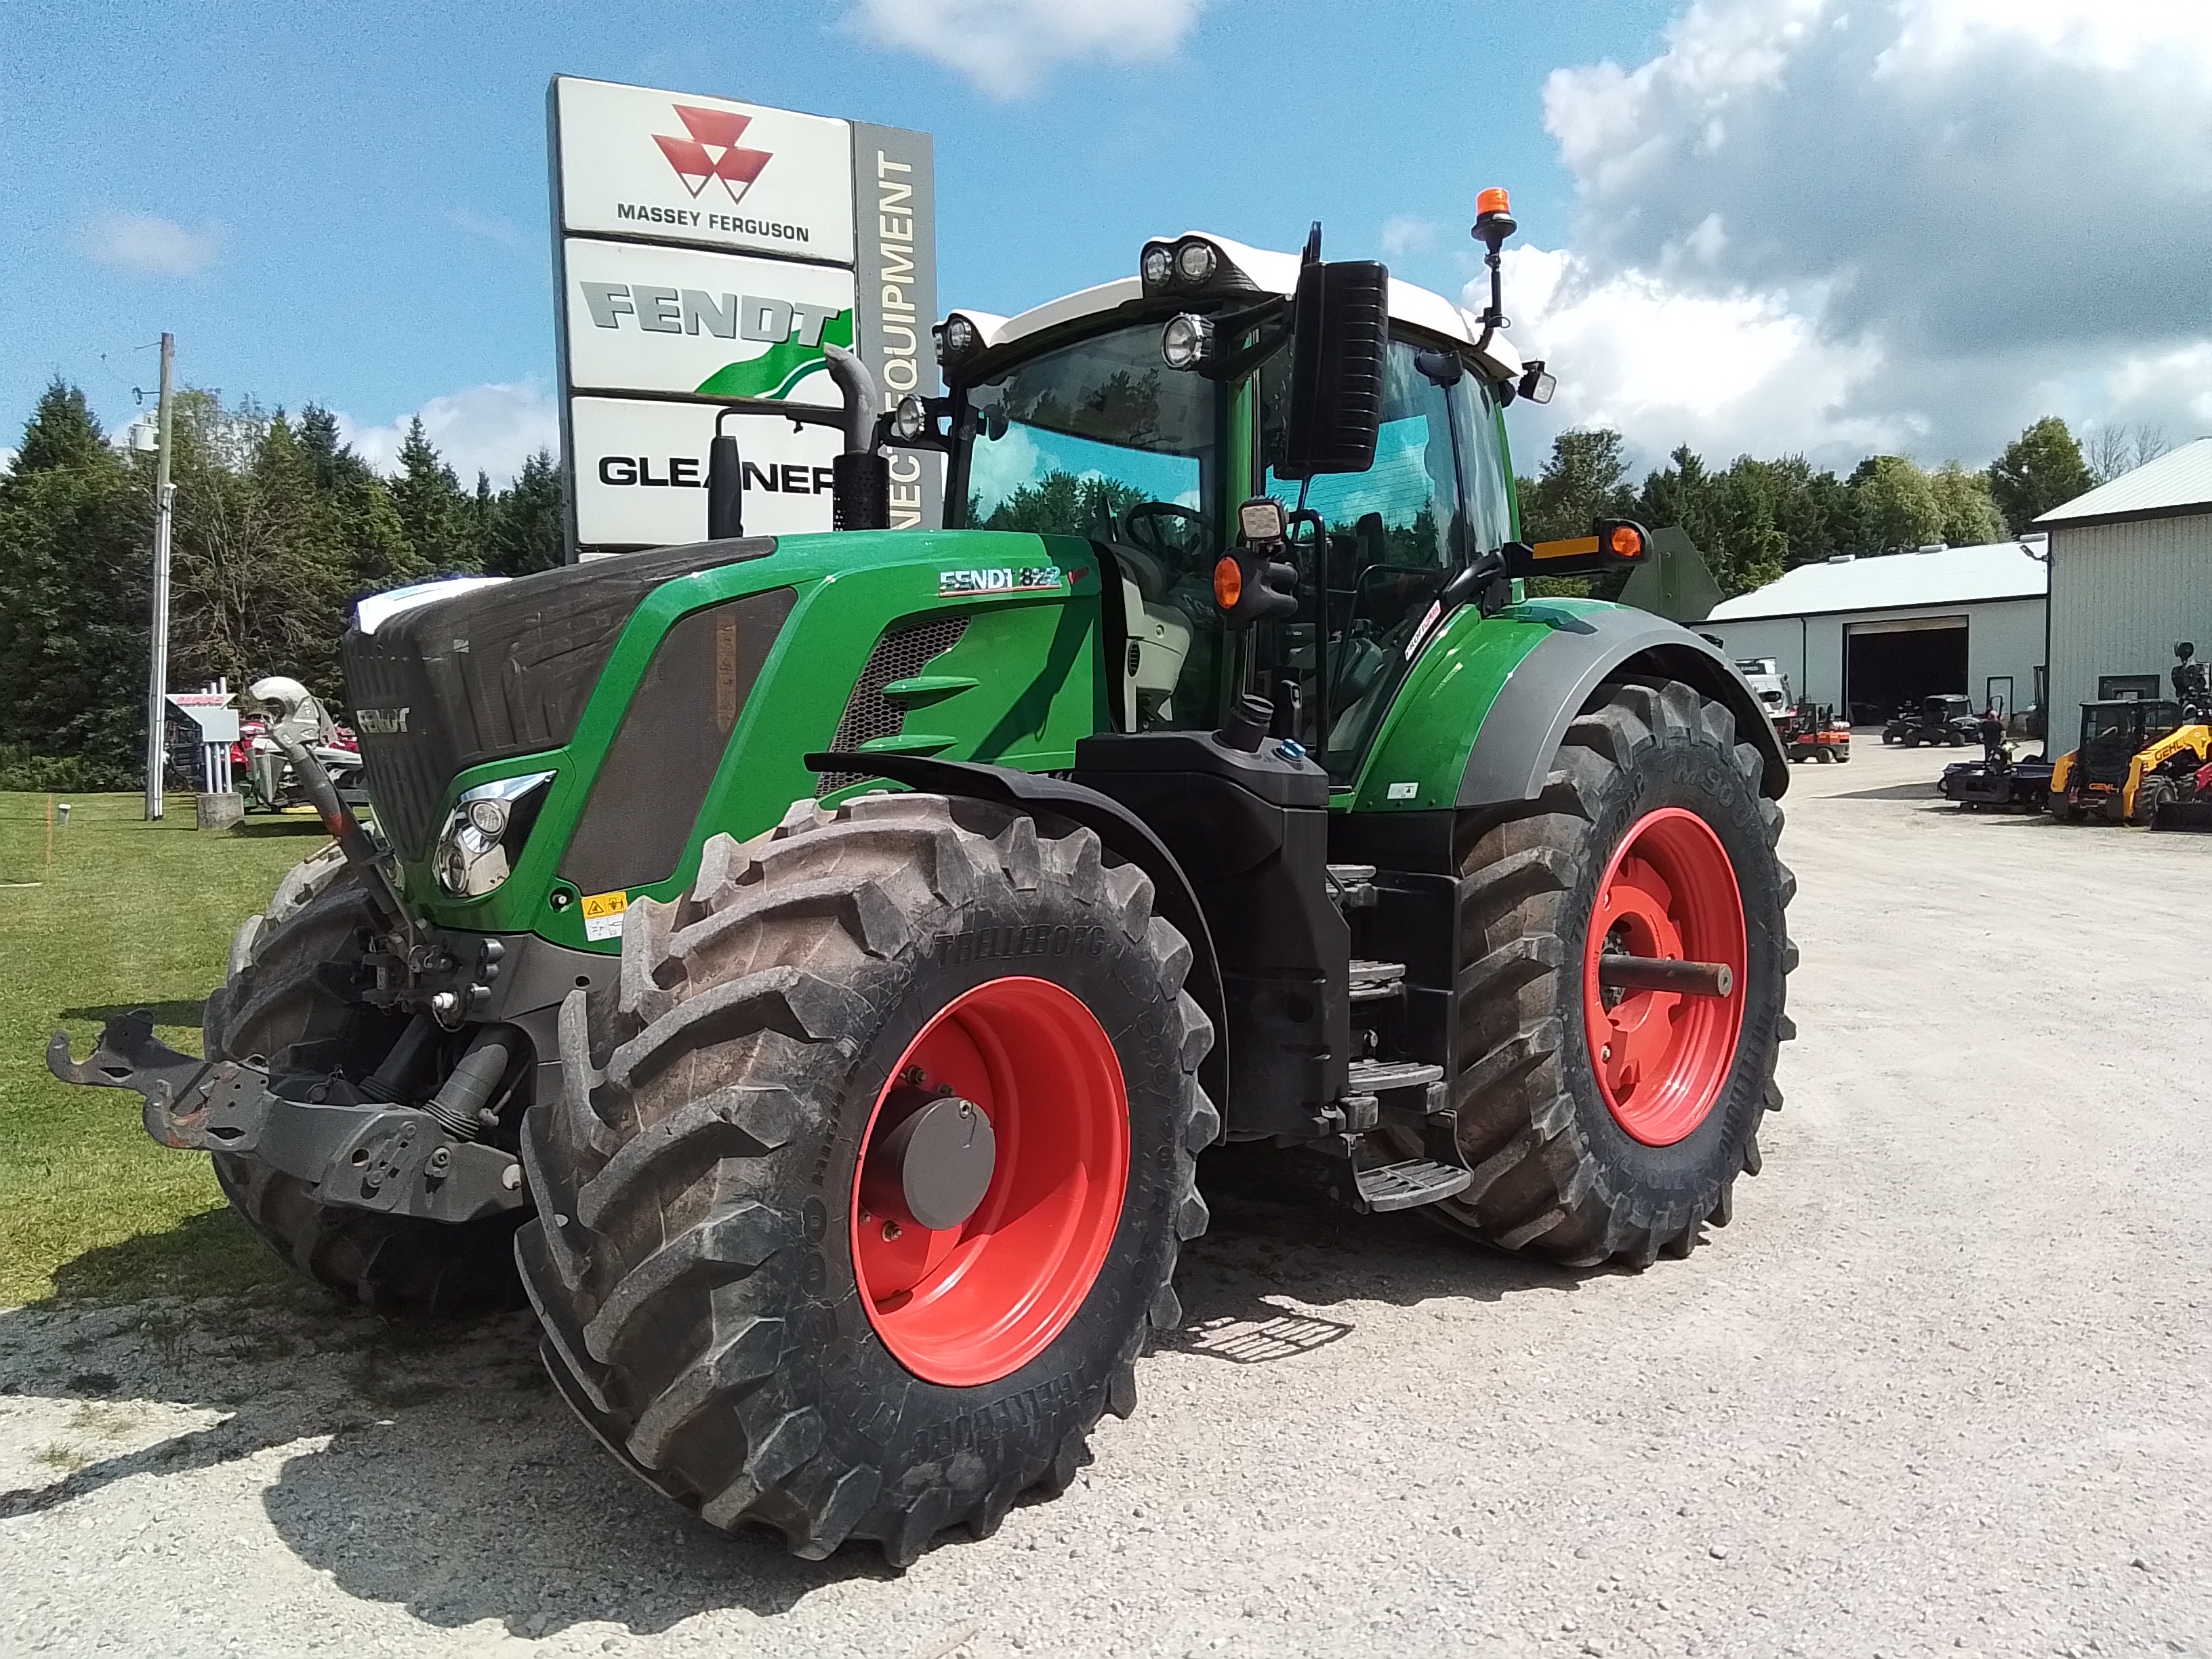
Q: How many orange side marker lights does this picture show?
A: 2